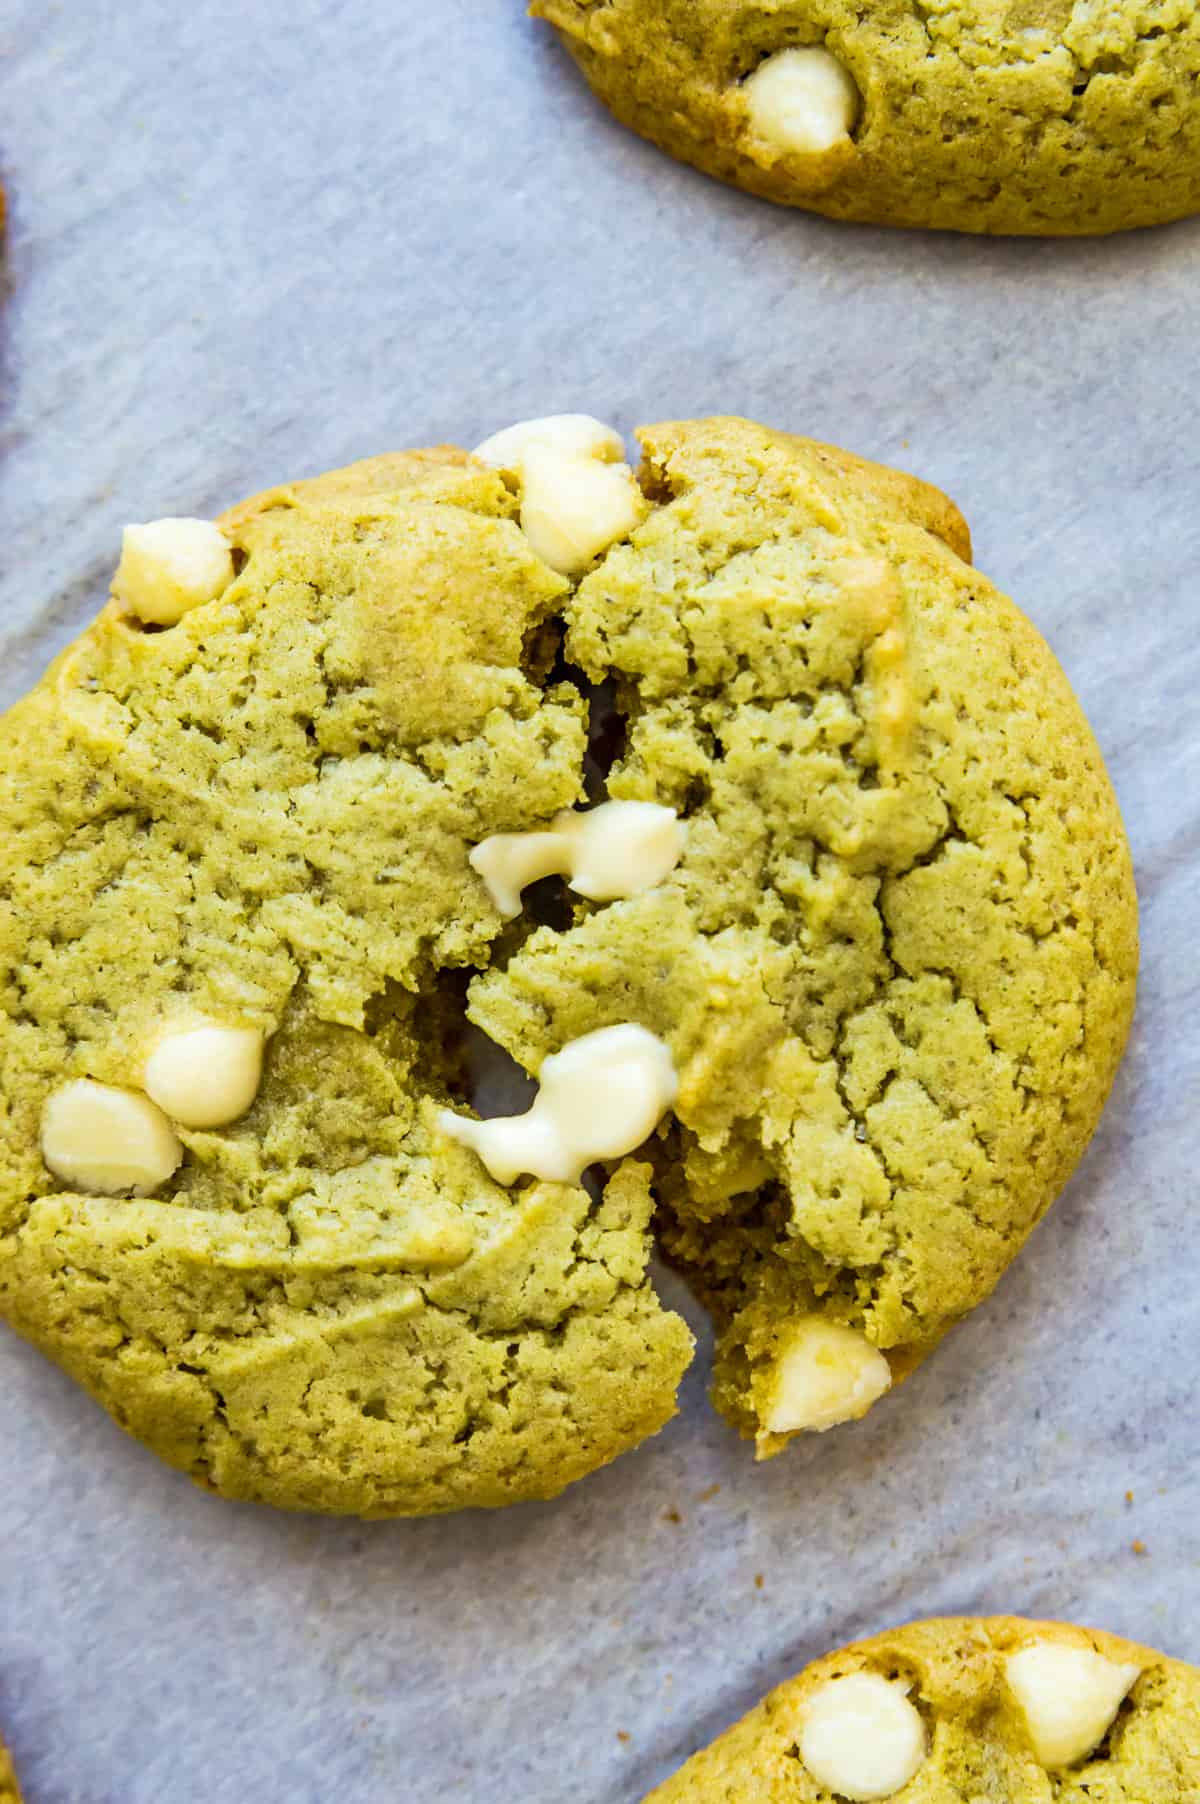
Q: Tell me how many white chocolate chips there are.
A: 11